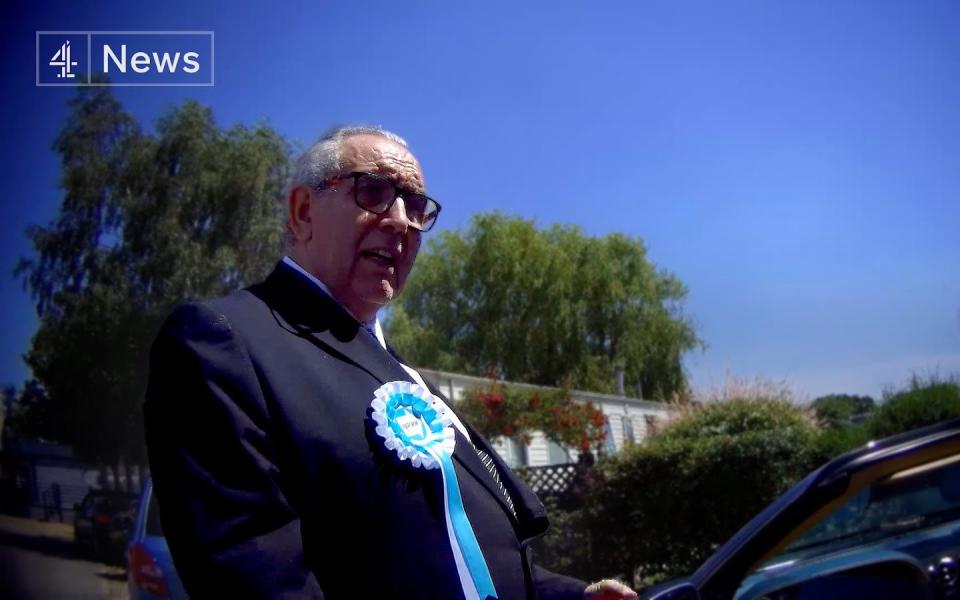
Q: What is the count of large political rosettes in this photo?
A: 1